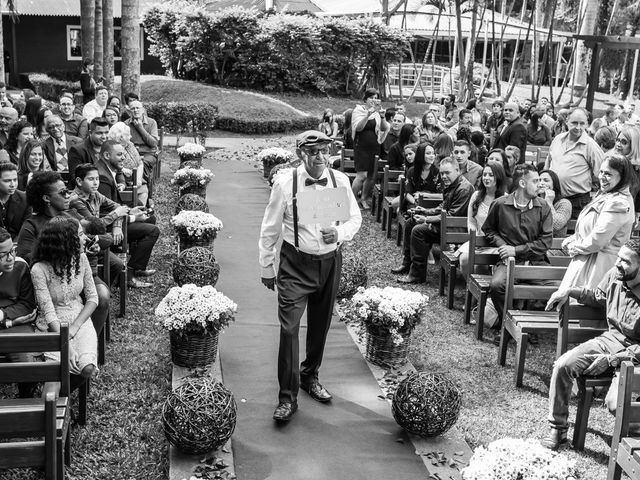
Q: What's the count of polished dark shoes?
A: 2